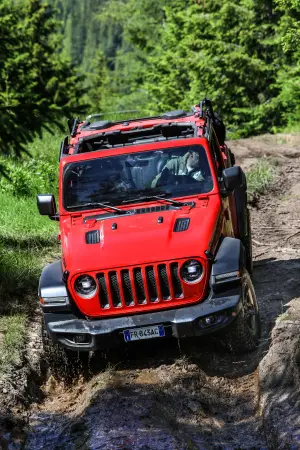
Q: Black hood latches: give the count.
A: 2